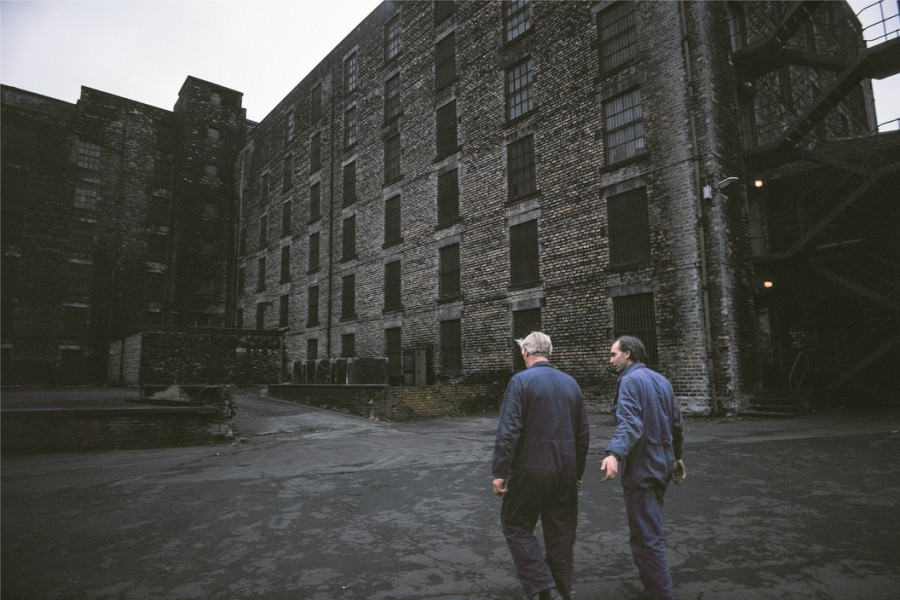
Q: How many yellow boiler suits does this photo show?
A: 0